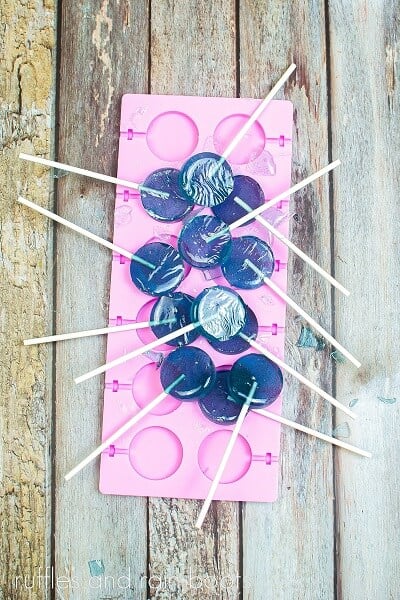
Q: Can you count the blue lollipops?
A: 12